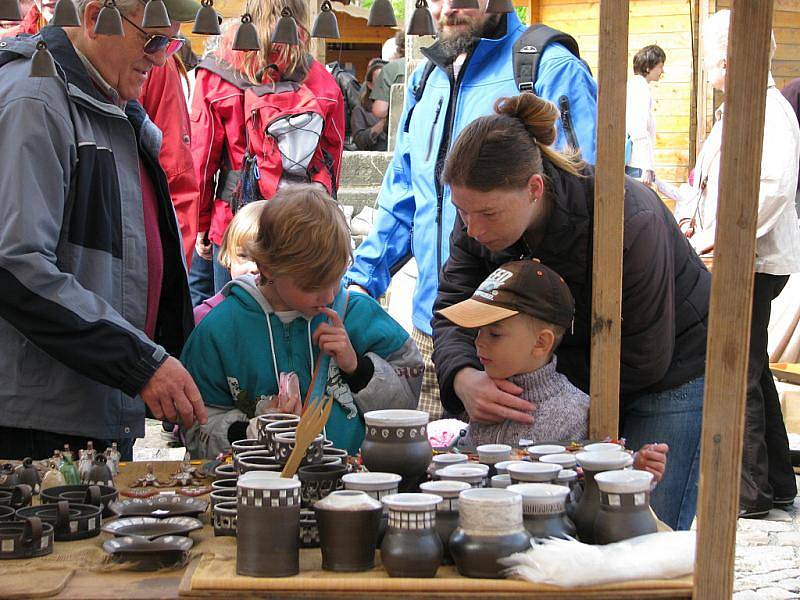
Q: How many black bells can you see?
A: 13